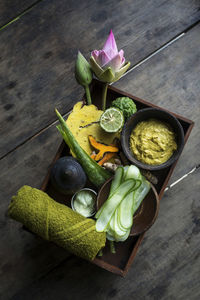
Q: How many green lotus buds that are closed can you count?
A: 1